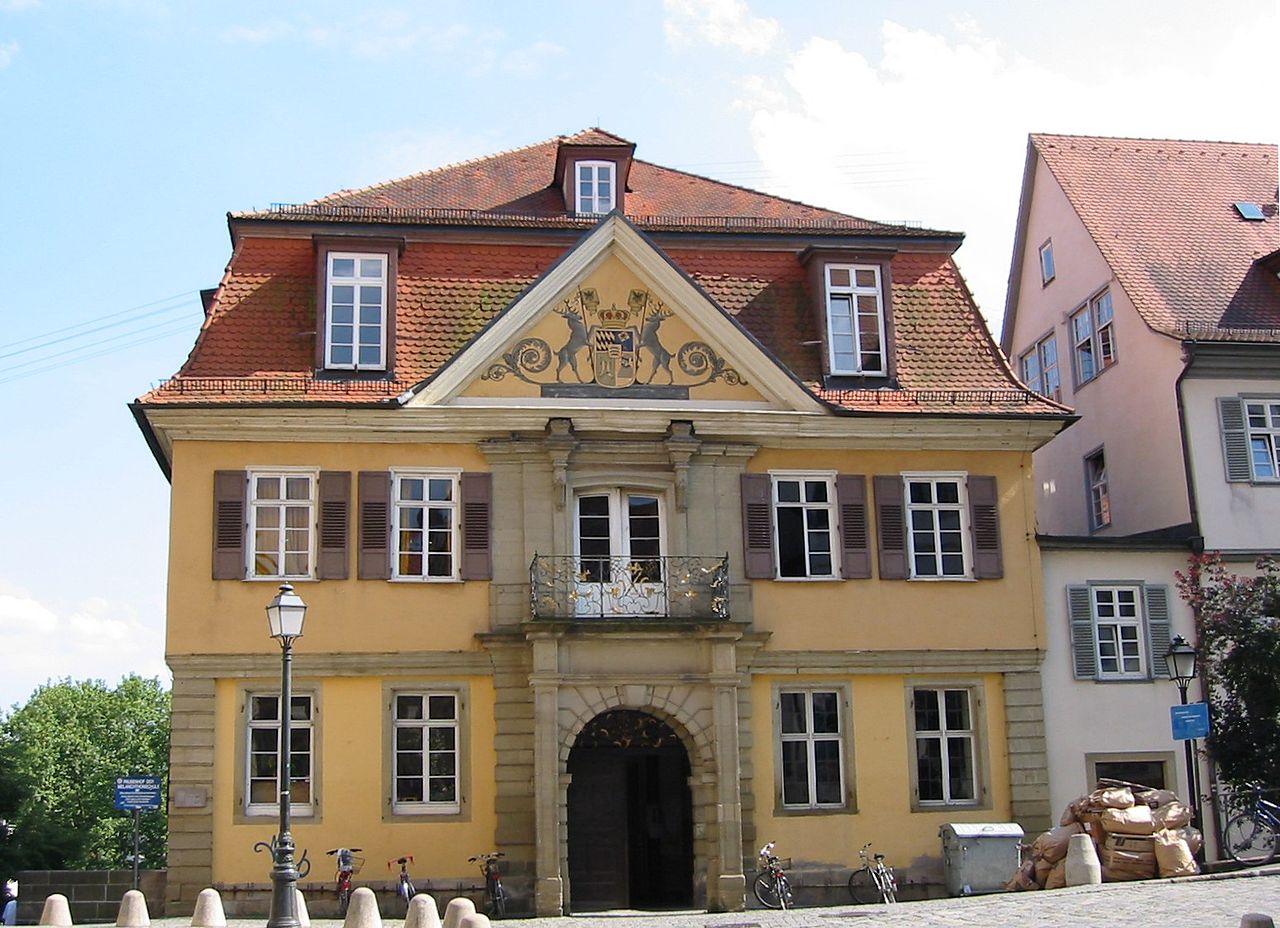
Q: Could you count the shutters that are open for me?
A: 11